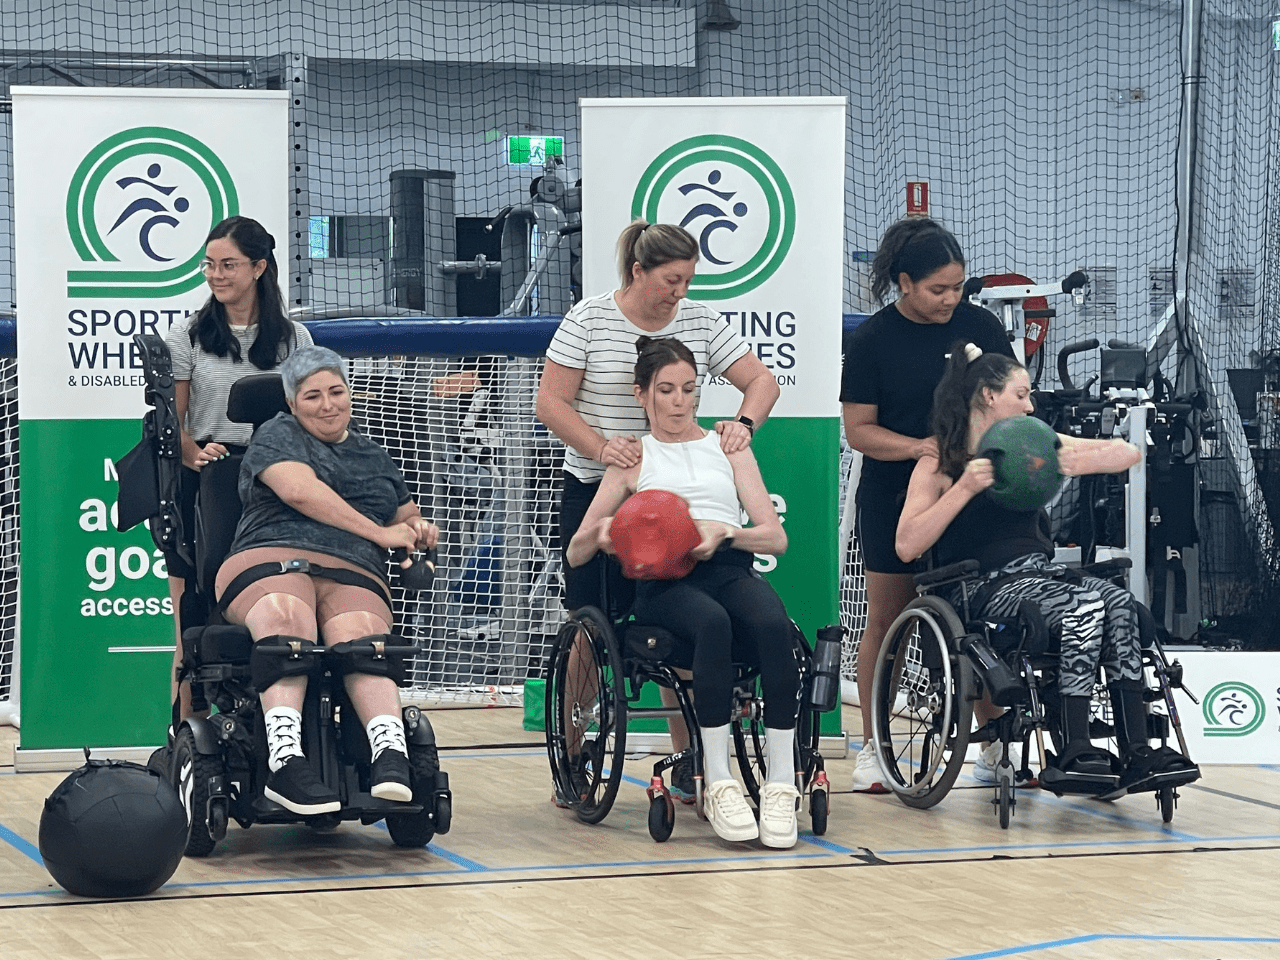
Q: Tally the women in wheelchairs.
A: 3